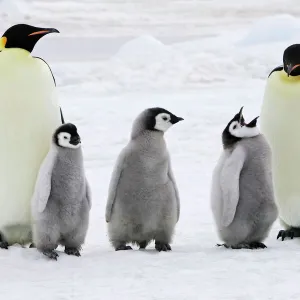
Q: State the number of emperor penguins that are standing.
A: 5